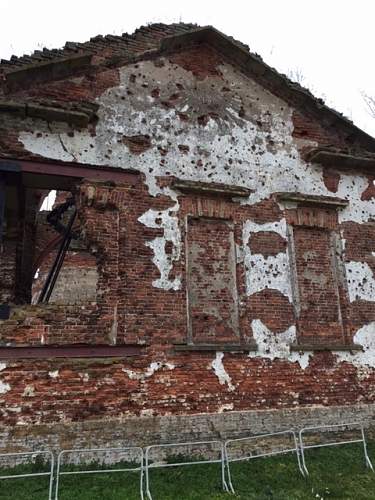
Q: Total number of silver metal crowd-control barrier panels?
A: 5